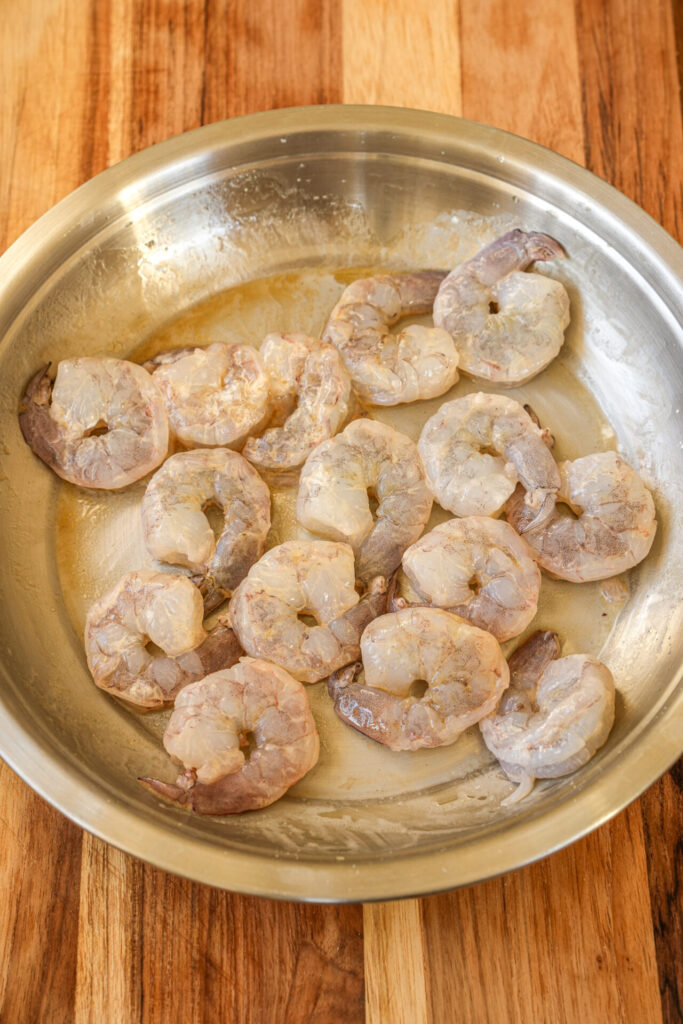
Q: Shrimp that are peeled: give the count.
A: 15